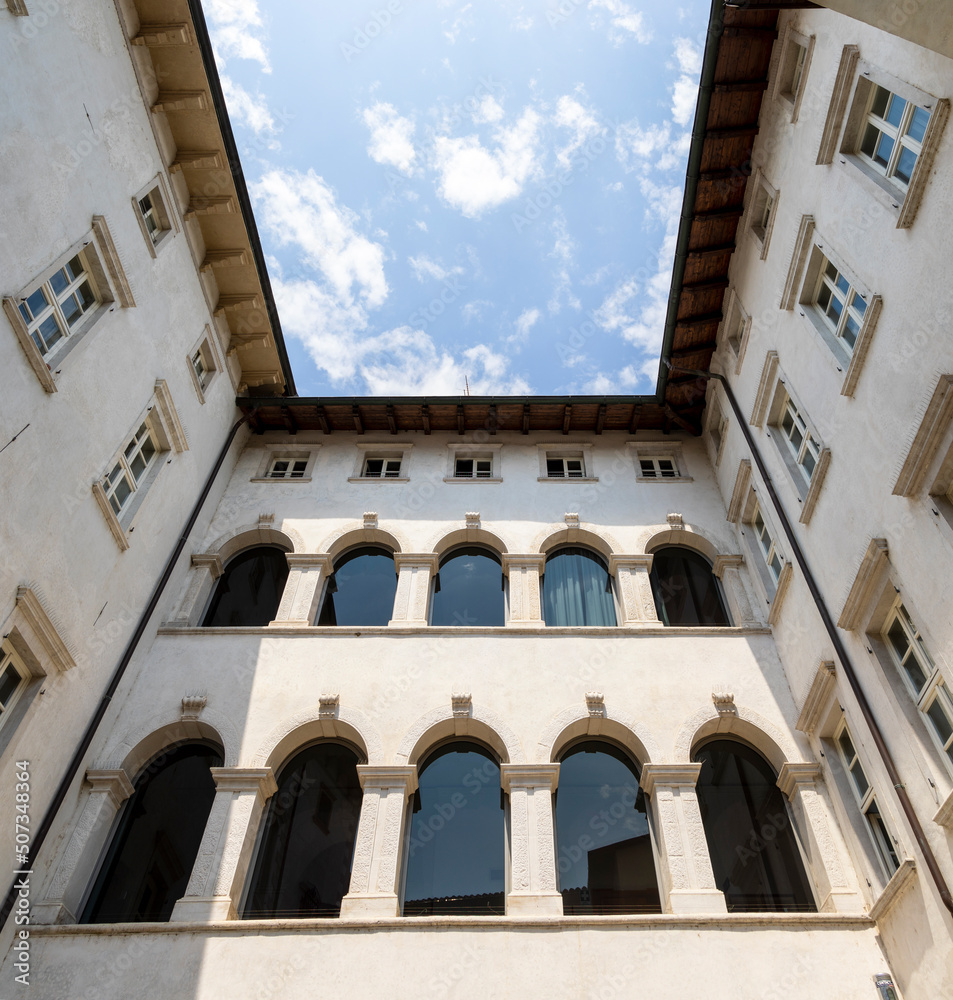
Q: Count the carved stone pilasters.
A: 12